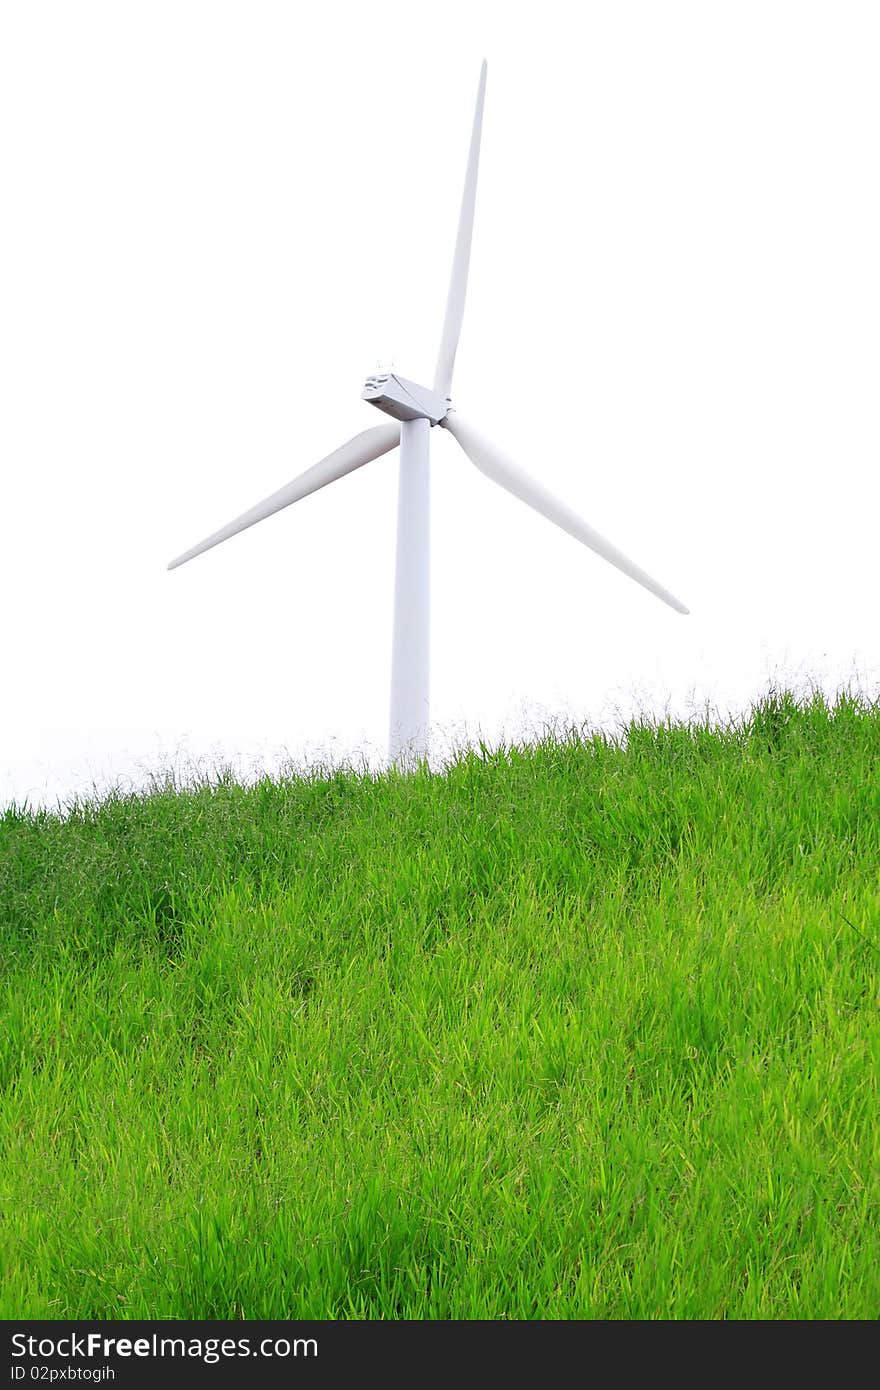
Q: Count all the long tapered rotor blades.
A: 3